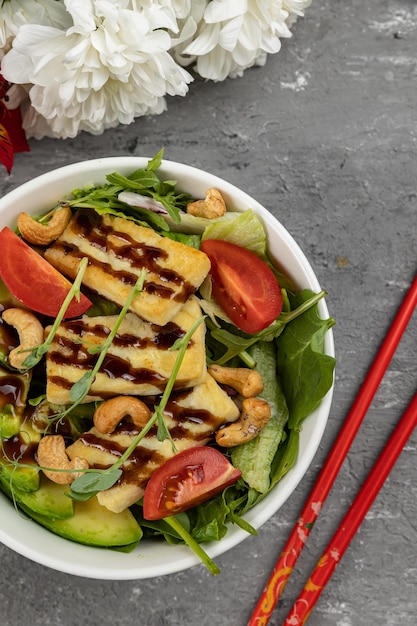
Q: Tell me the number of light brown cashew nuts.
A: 7